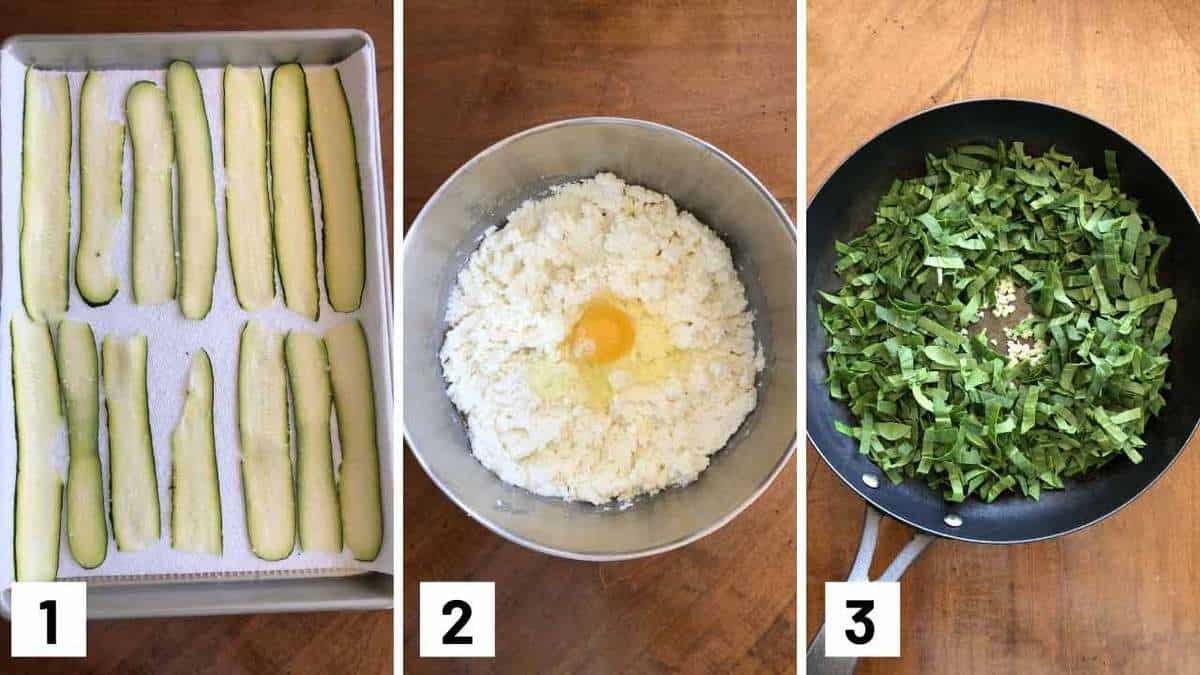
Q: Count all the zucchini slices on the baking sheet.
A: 14